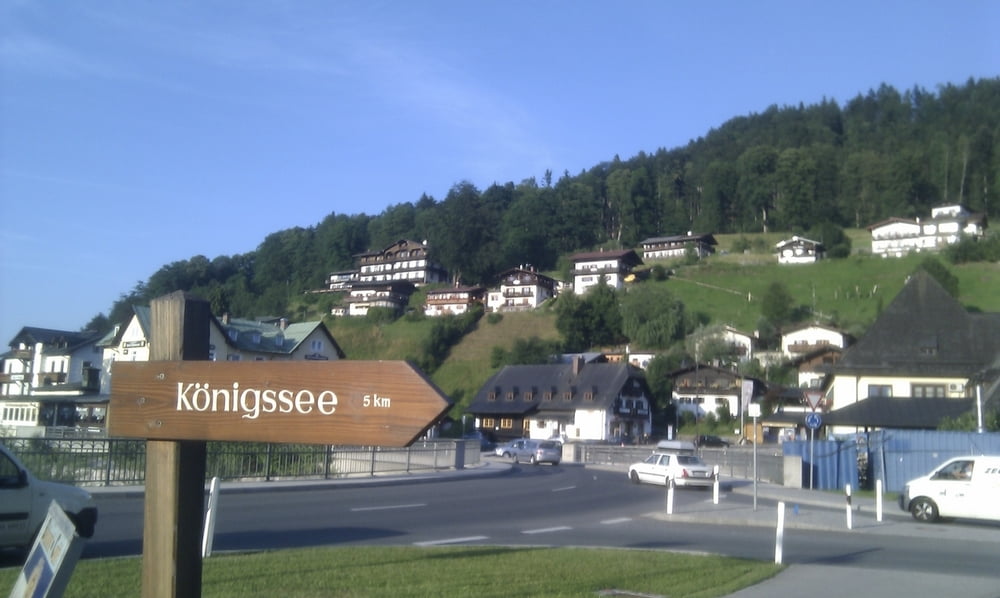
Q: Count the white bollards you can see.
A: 6